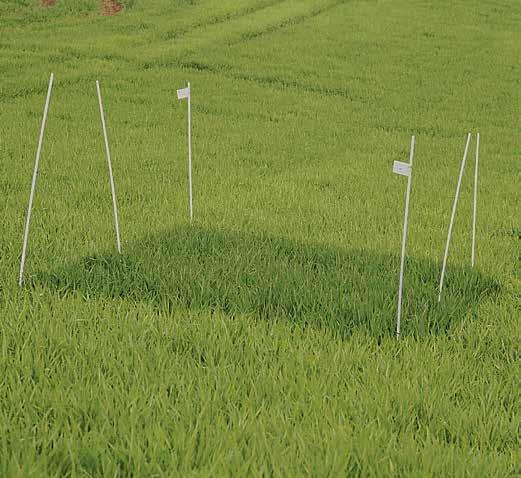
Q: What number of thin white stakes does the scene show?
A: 6